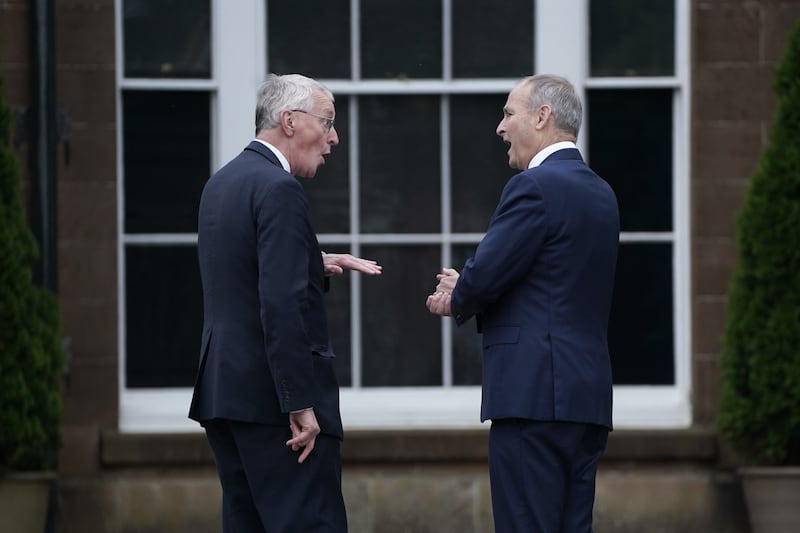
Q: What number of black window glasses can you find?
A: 15